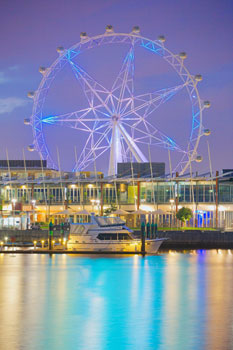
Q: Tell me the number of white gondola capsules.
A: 14